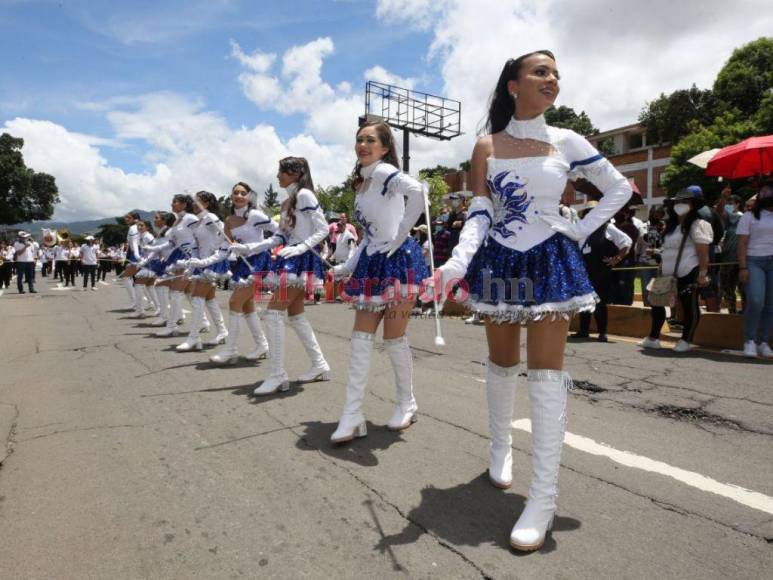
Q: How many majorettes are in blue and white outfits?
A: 9